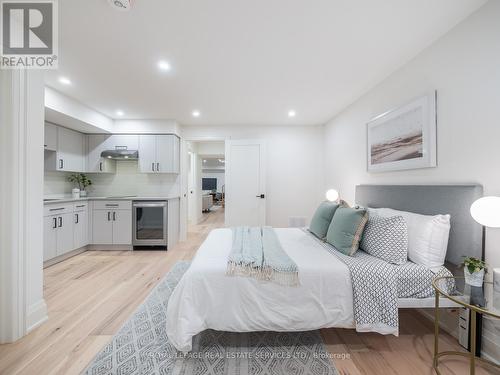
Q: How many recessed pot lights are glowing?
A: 5